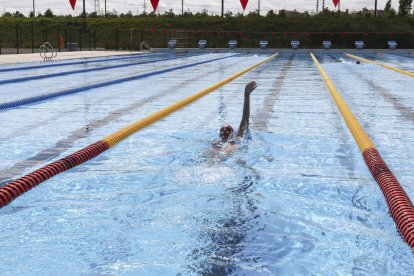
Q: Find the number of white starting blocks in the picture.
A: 8